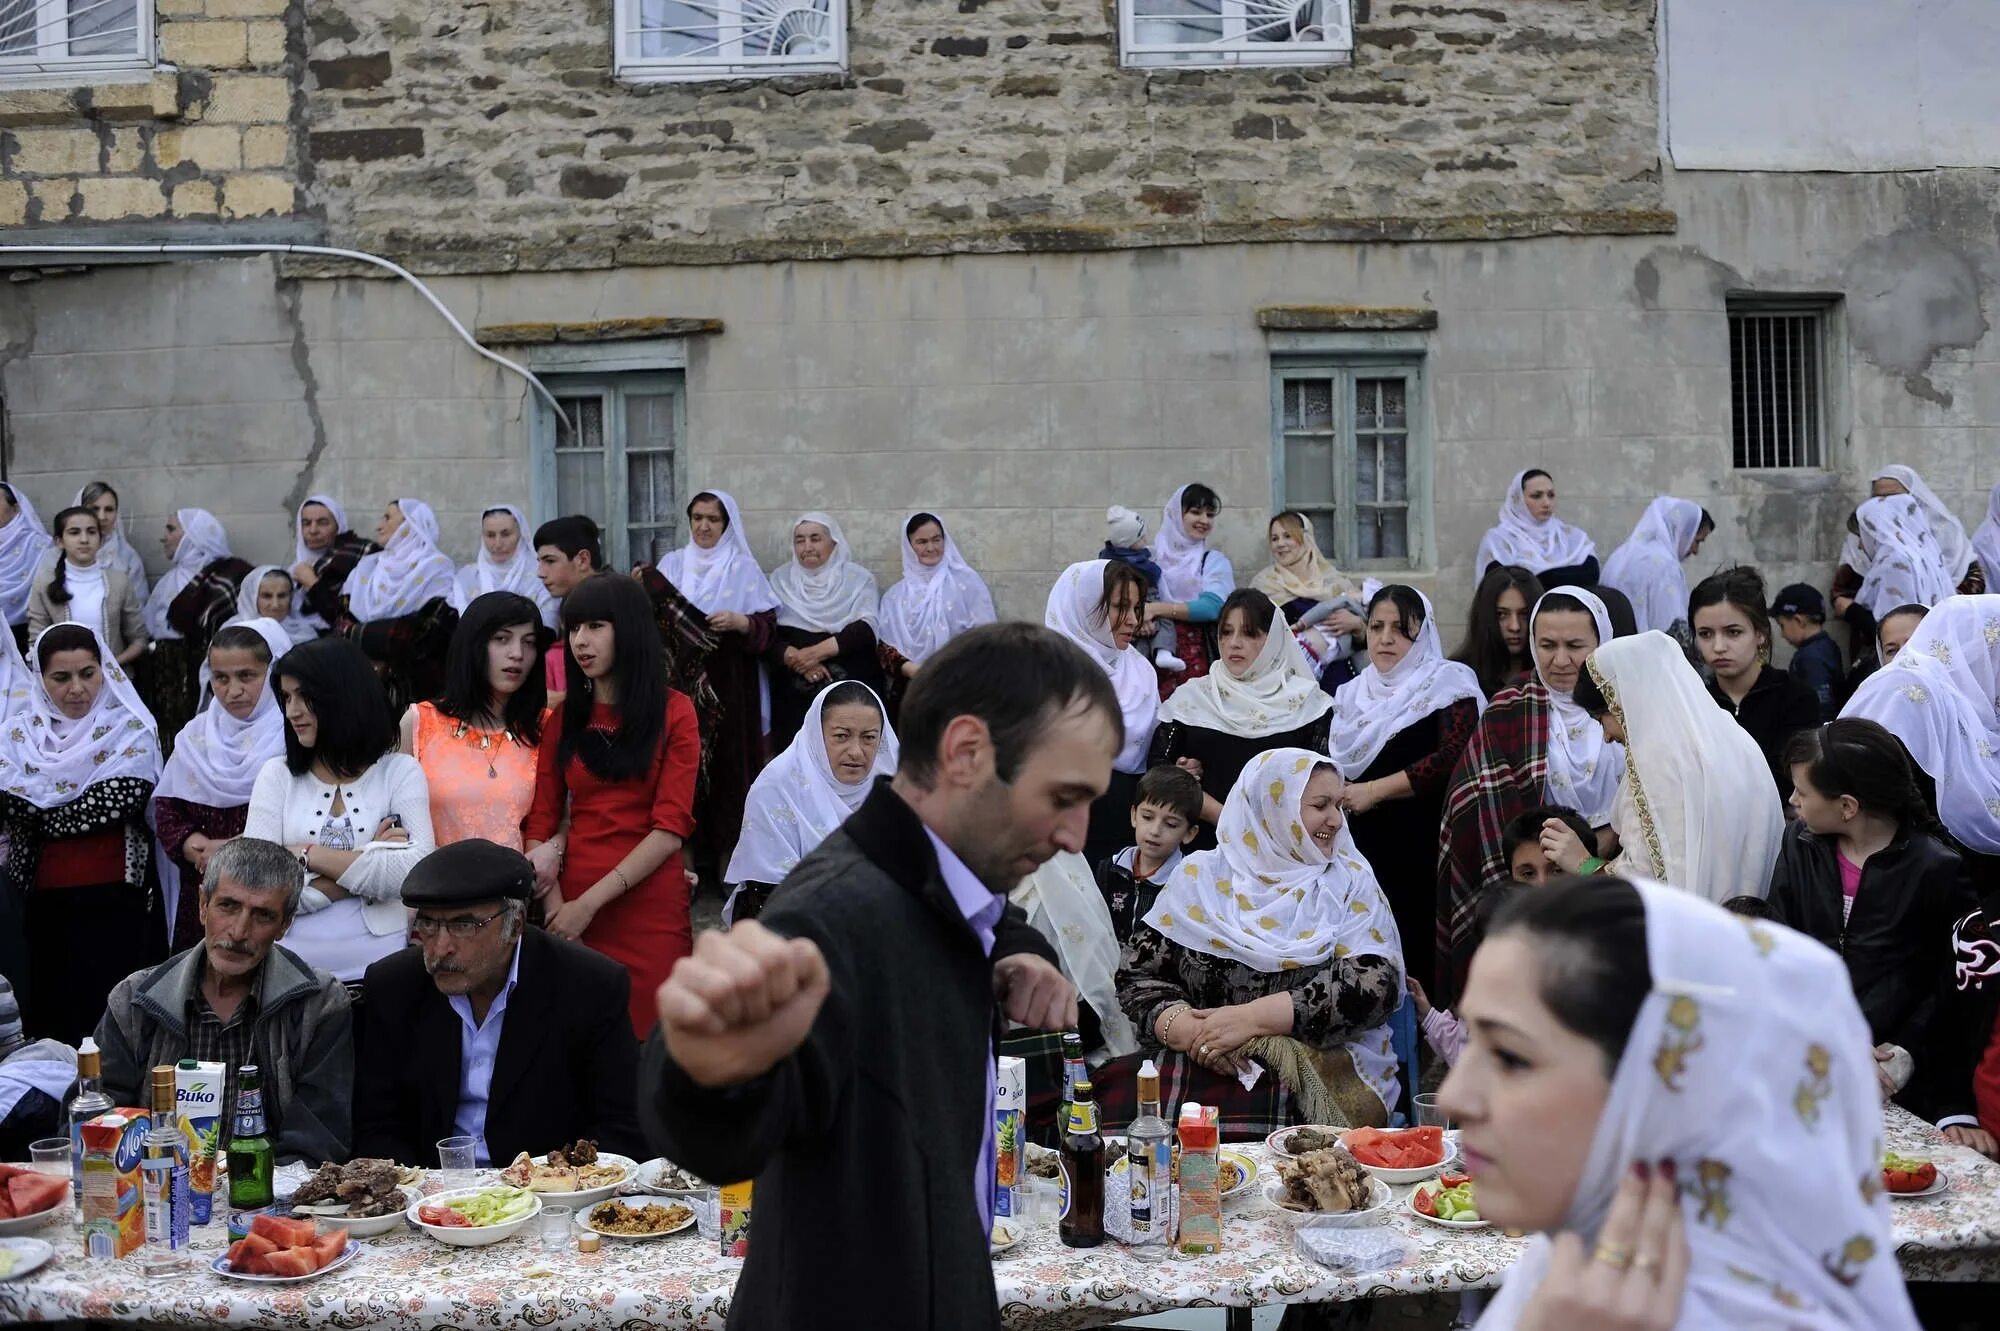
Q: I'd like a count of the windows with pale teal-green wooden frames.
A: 2